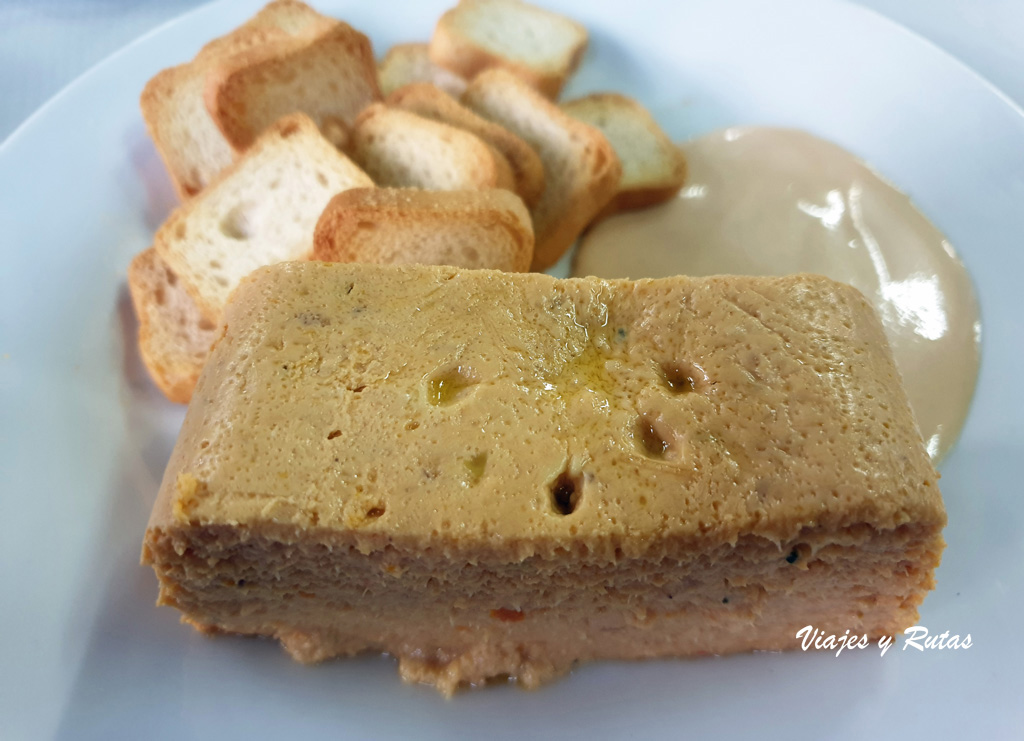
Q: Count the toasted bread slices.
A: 12